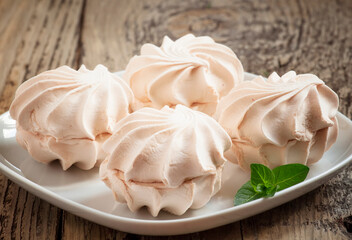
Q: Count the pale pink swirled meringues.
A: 4